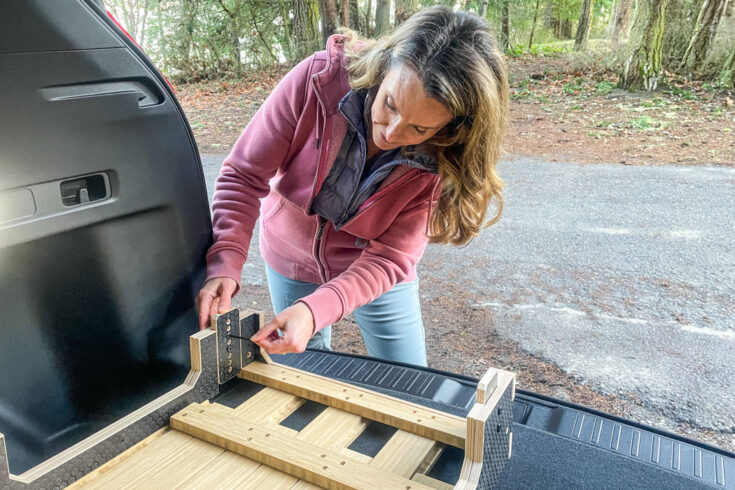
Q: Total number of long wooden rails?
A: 2